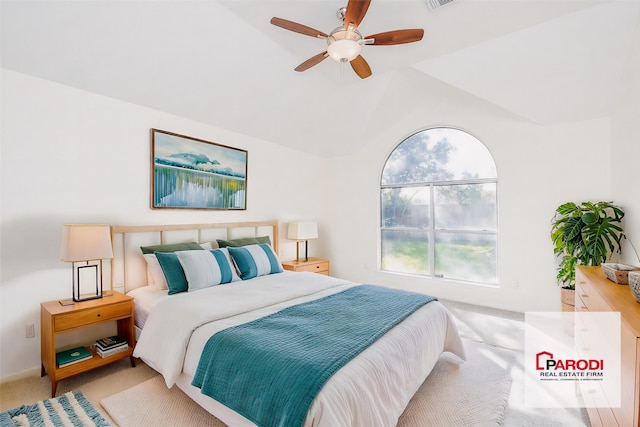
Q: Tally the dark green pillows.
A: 2